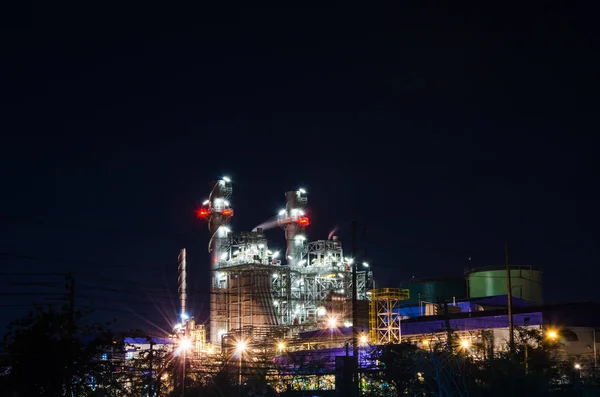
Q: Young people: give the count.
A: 0